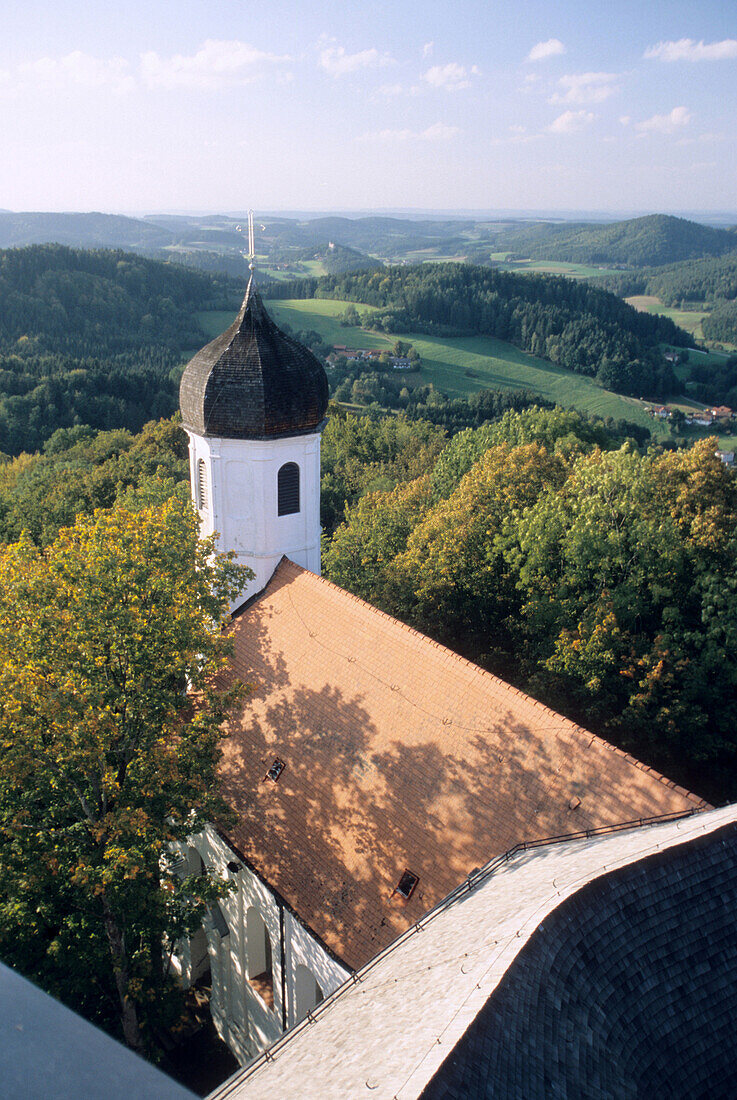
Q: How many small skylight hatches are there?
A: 2